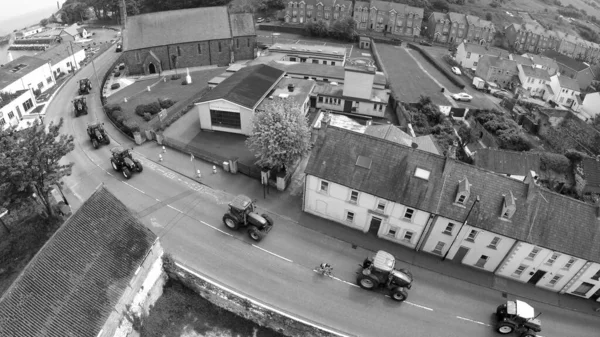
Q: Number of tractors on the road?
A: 7